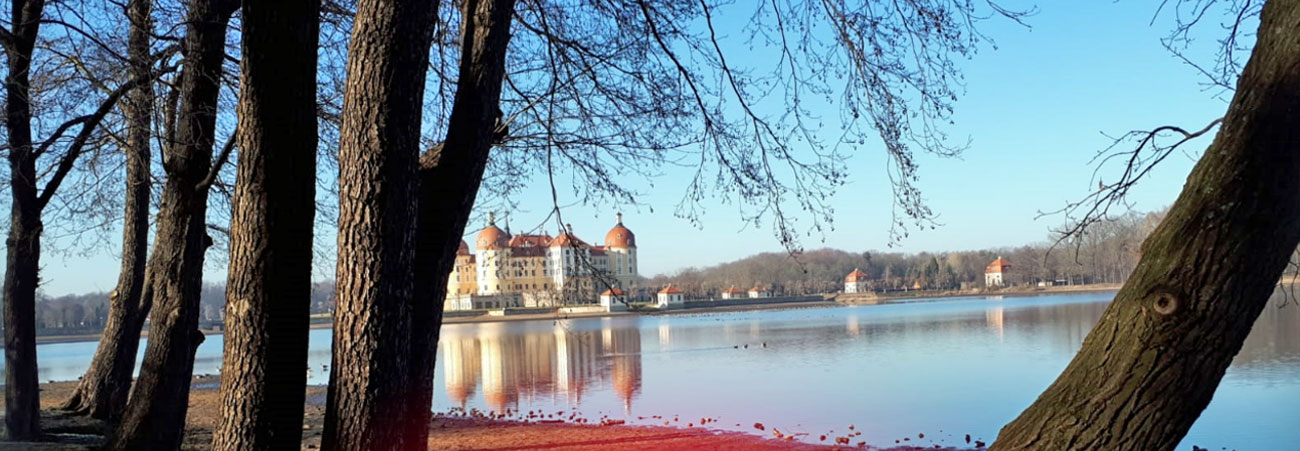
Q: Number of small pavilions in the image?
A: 6